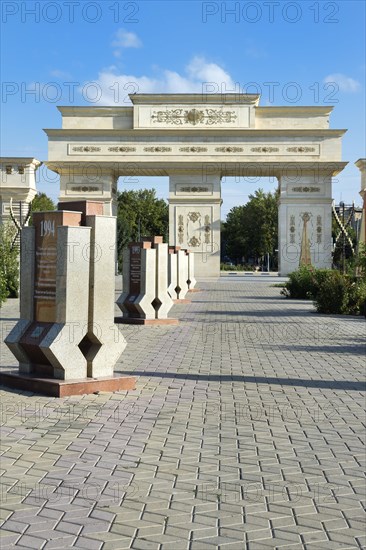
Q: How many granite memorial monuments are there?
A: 4